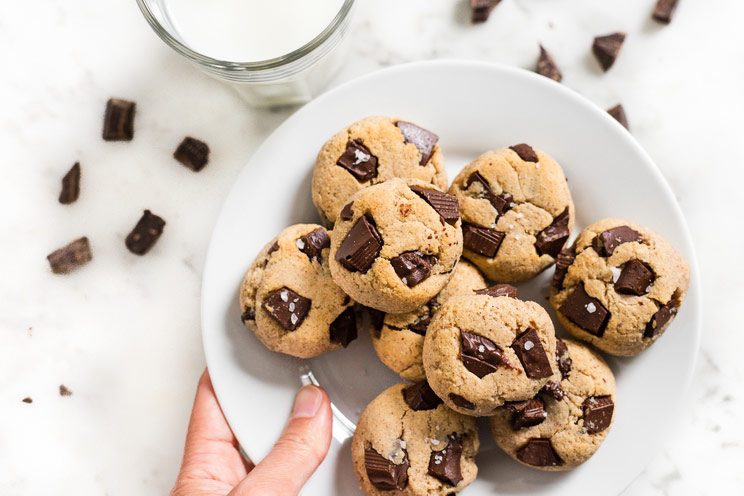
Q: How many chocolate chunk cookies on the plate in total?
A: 9